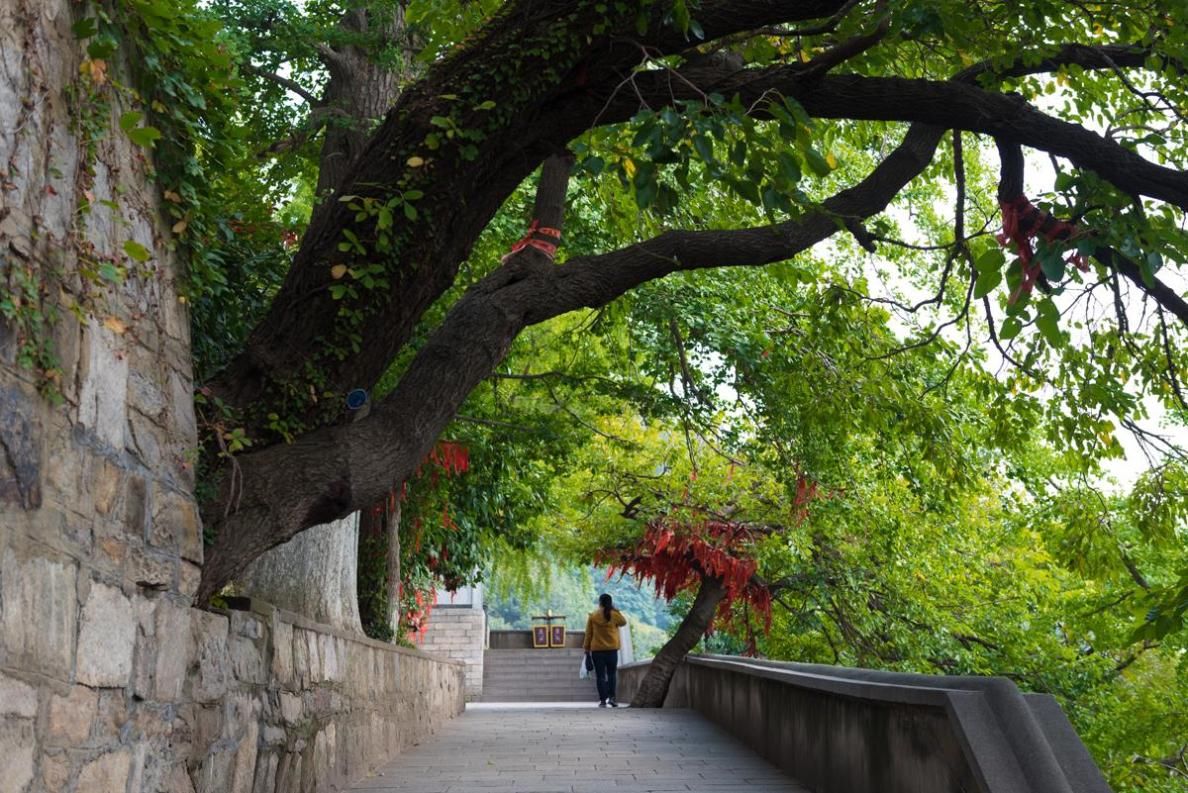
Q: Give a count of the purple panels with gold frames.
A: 2